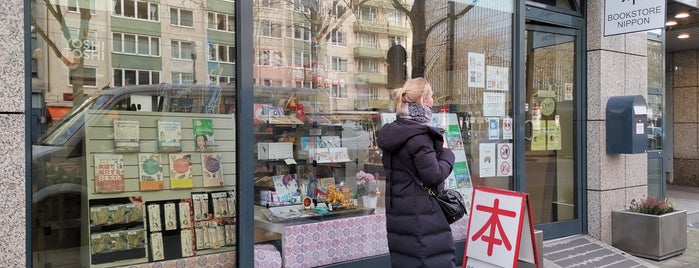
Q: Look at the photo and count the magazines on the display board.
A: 7